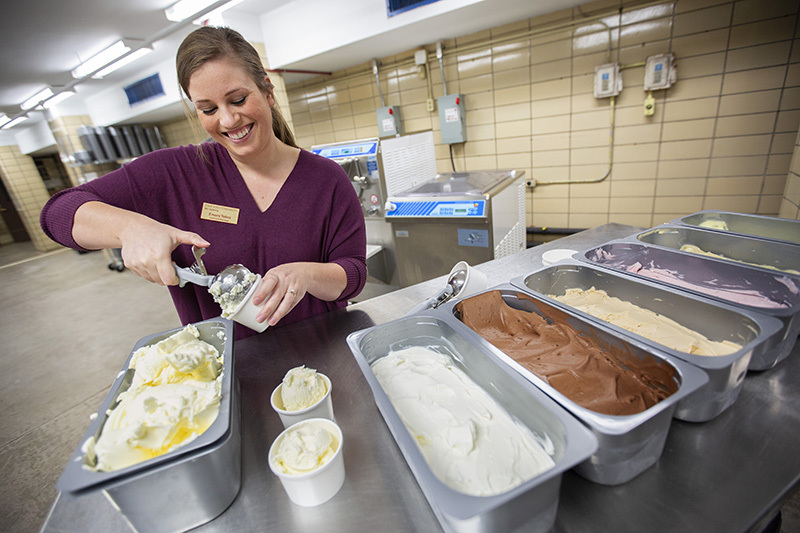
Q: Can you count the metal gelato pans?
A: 7